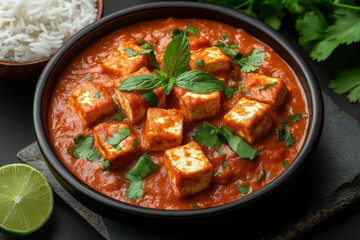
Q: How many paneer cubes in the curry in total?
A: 10